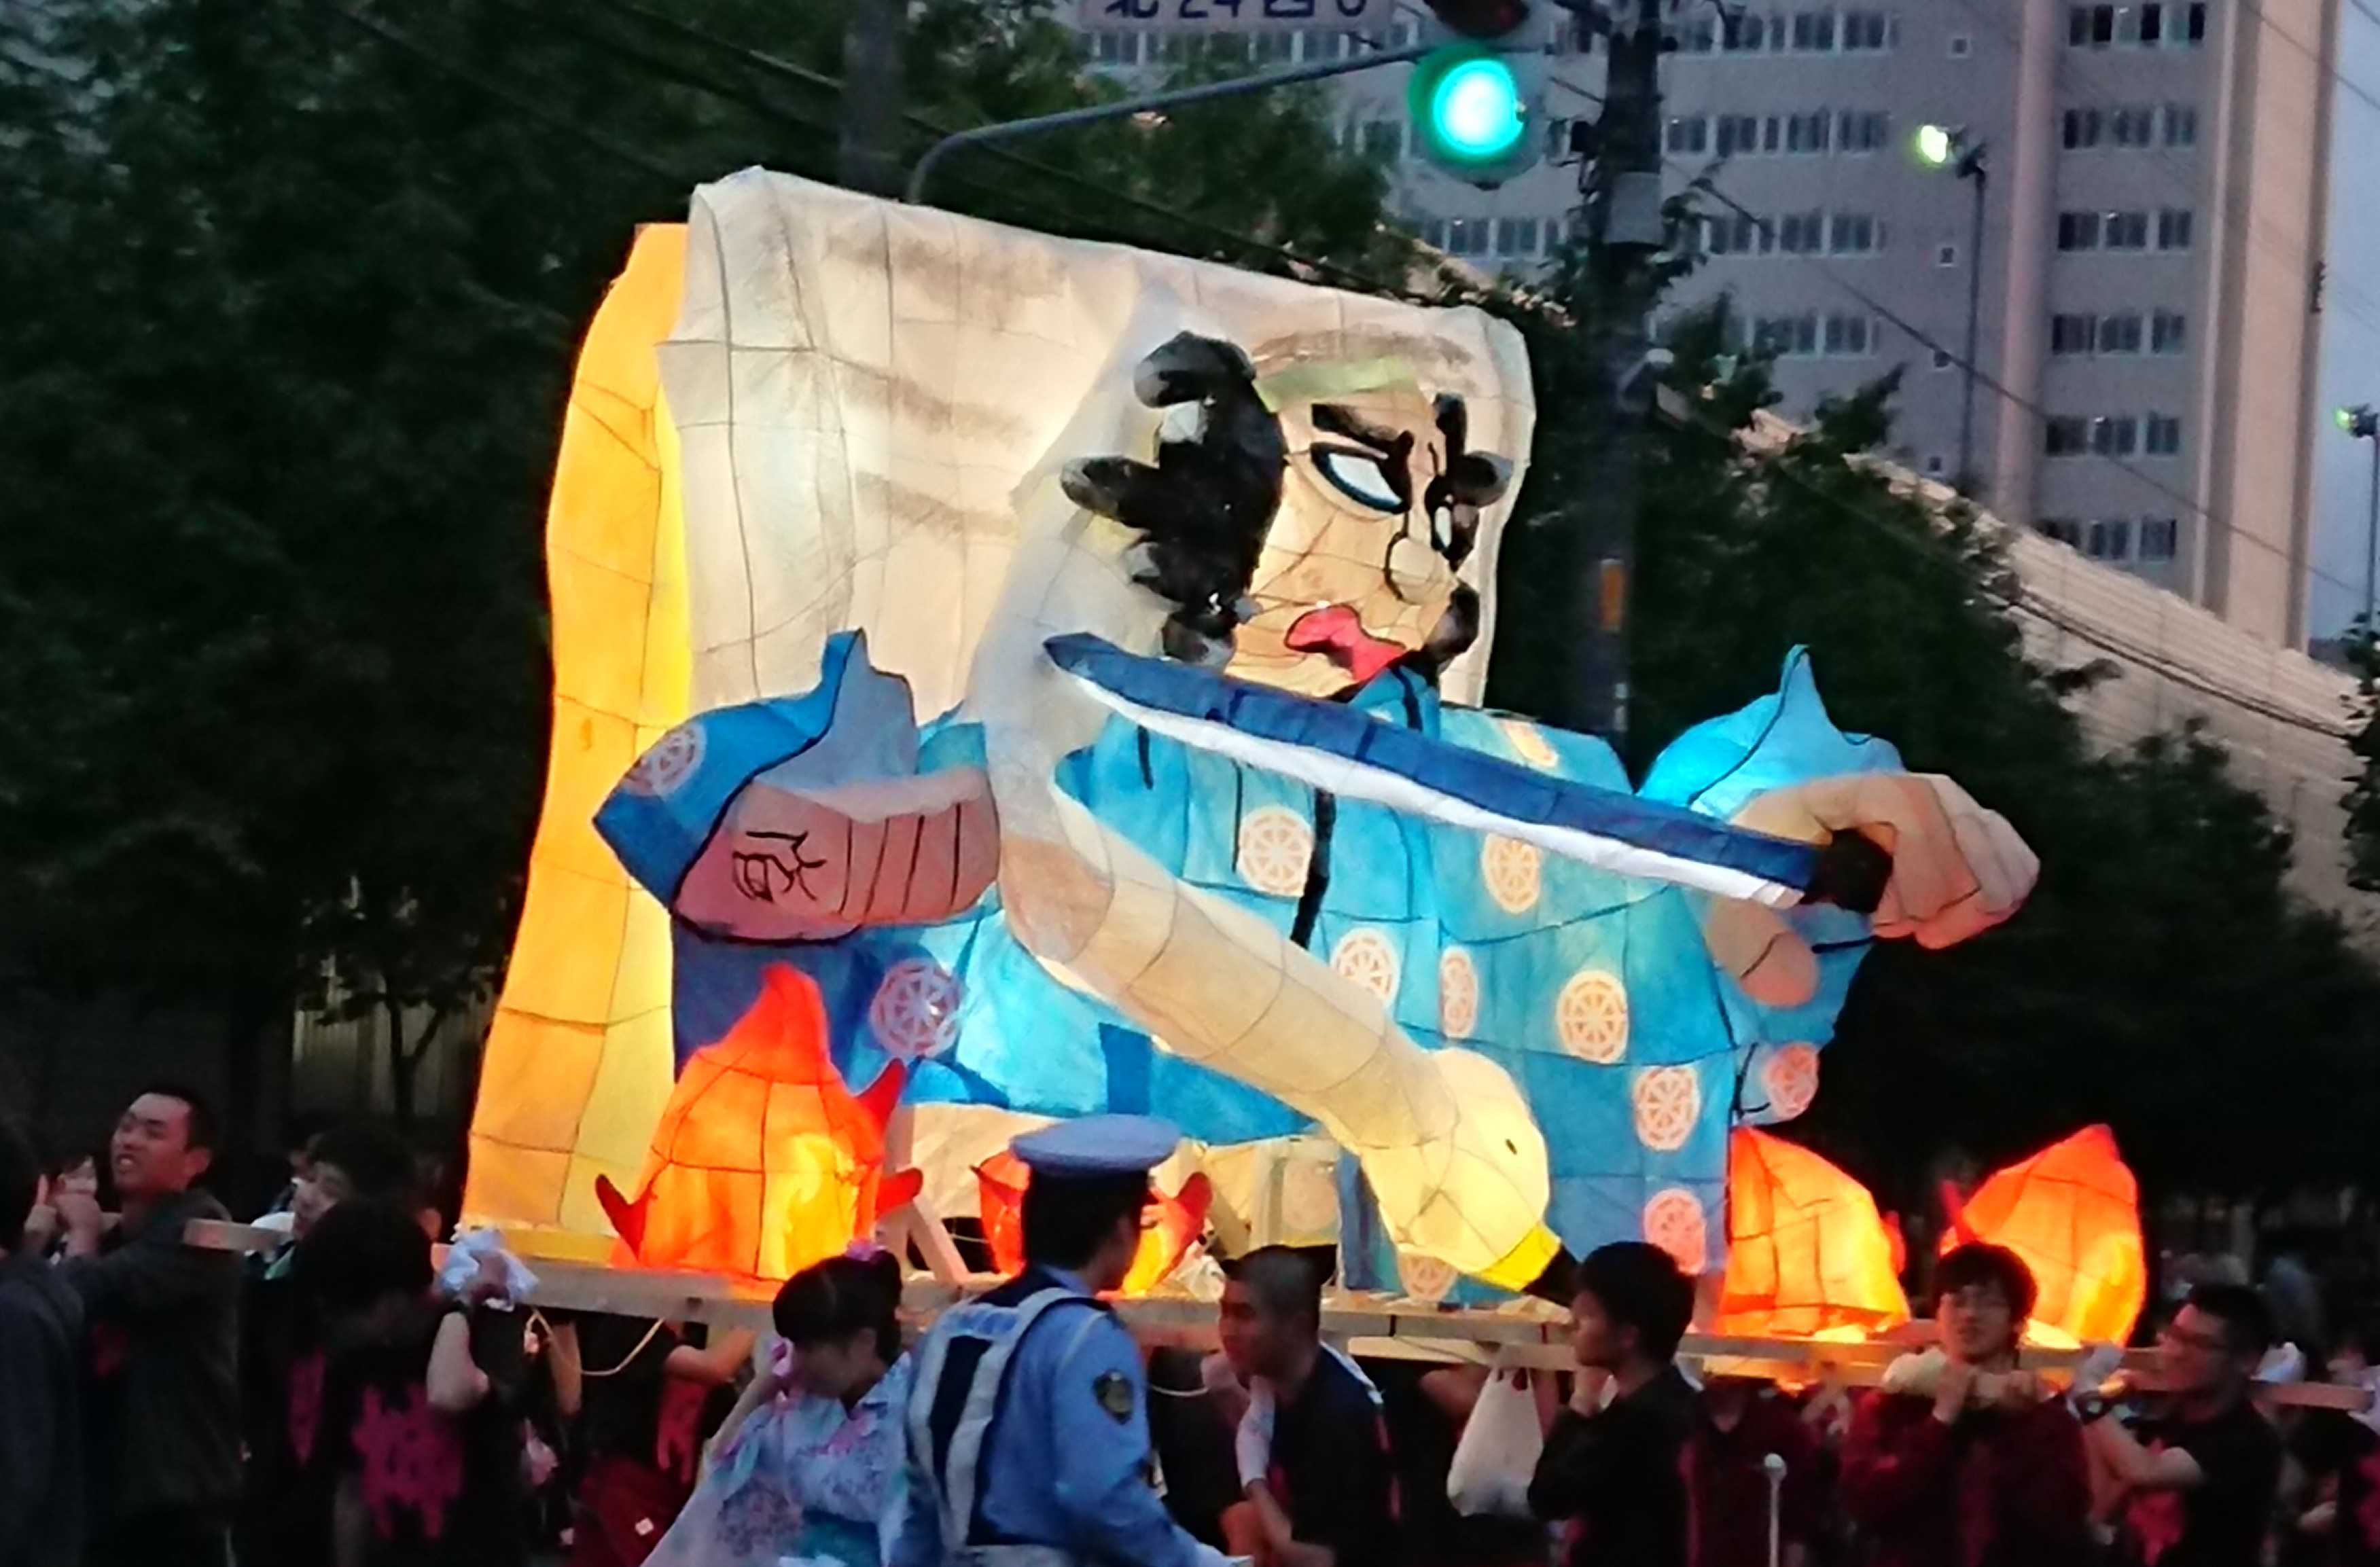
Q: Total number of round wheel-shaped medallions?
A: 12